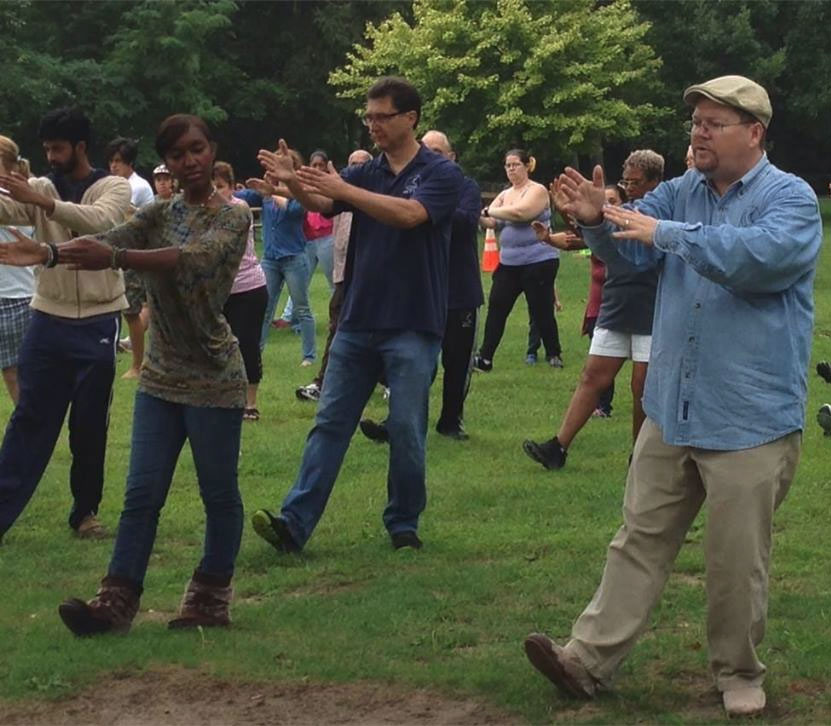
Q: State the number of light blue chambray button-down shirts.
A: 1